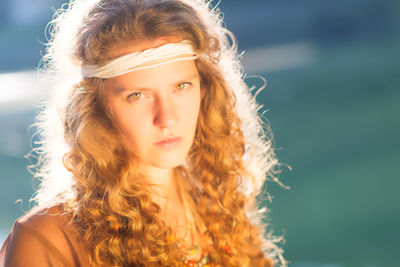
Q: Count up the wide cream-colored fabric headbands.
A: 1